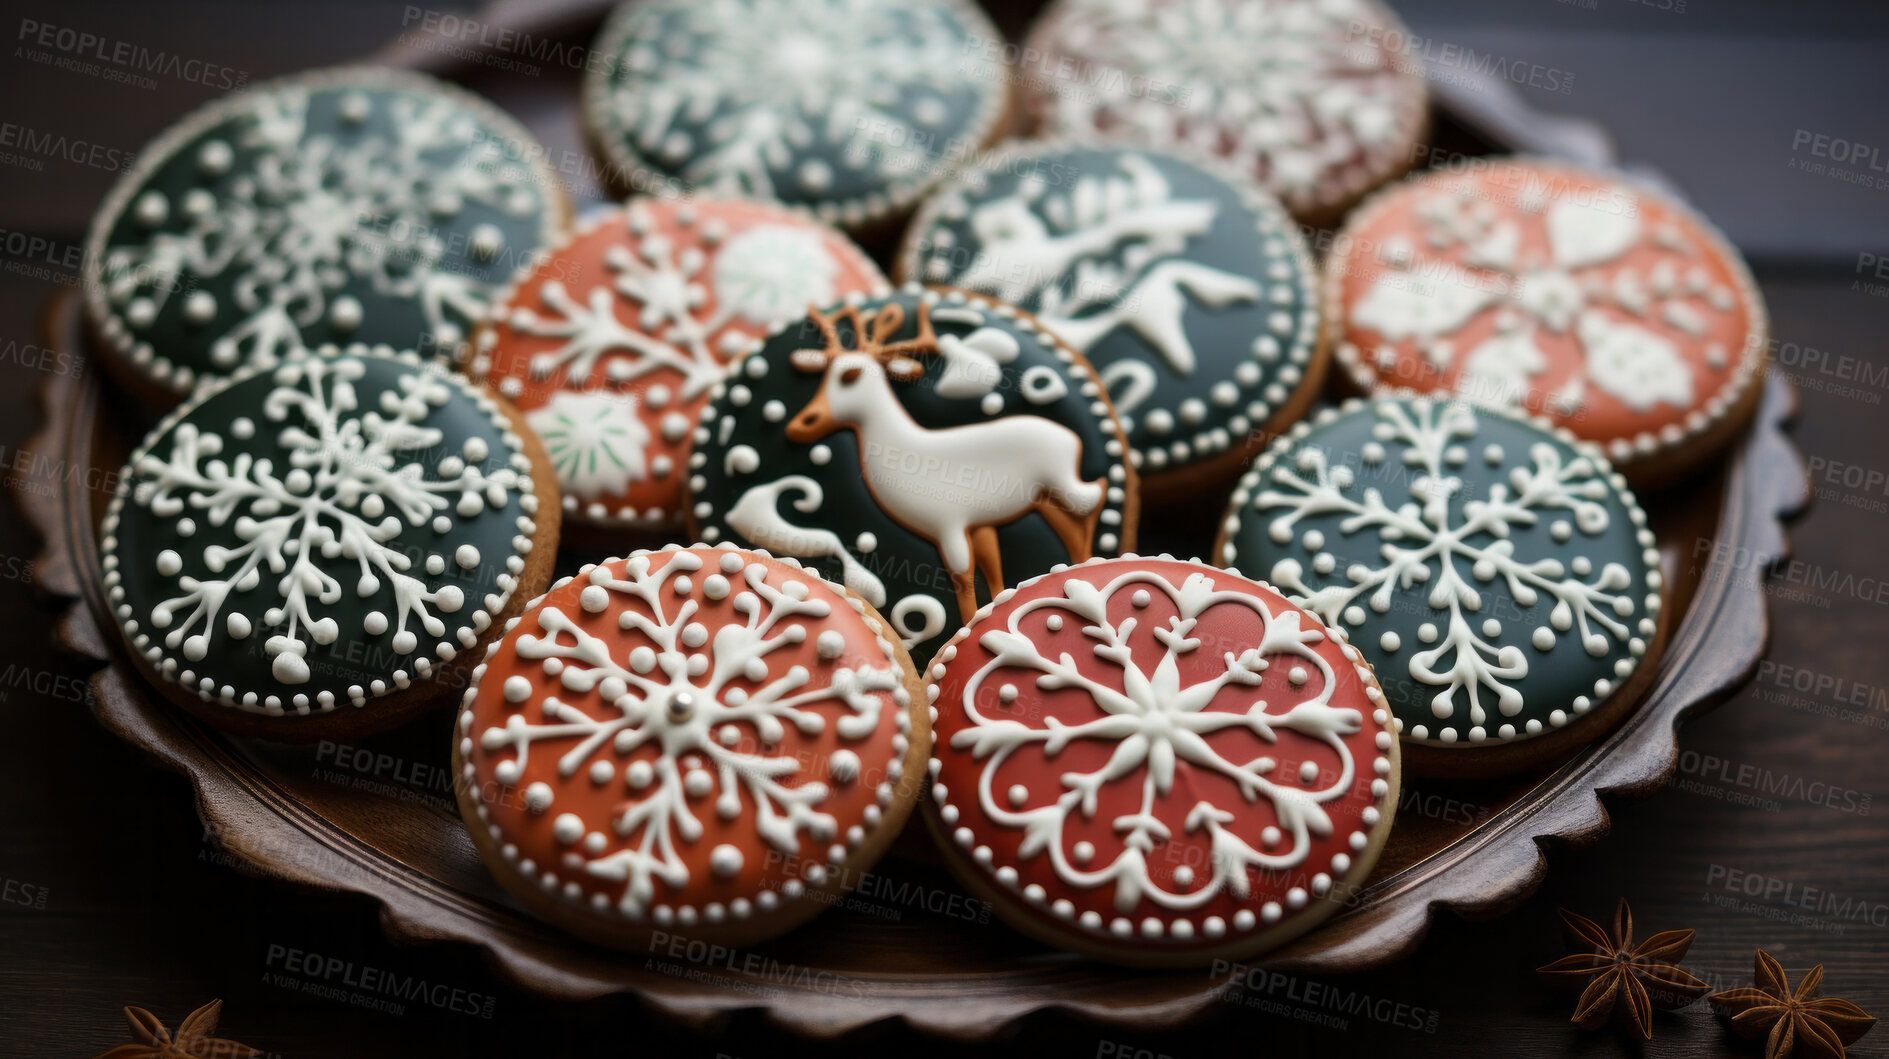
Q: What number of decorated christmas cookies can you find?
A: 11